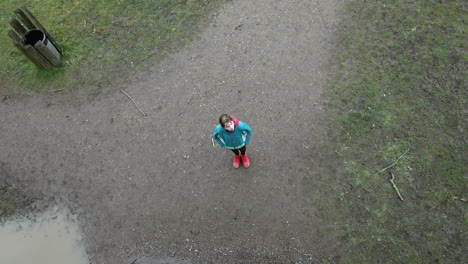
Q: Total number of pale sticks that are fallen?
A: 3